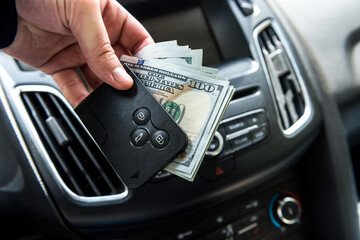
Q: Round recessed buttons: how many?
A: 3